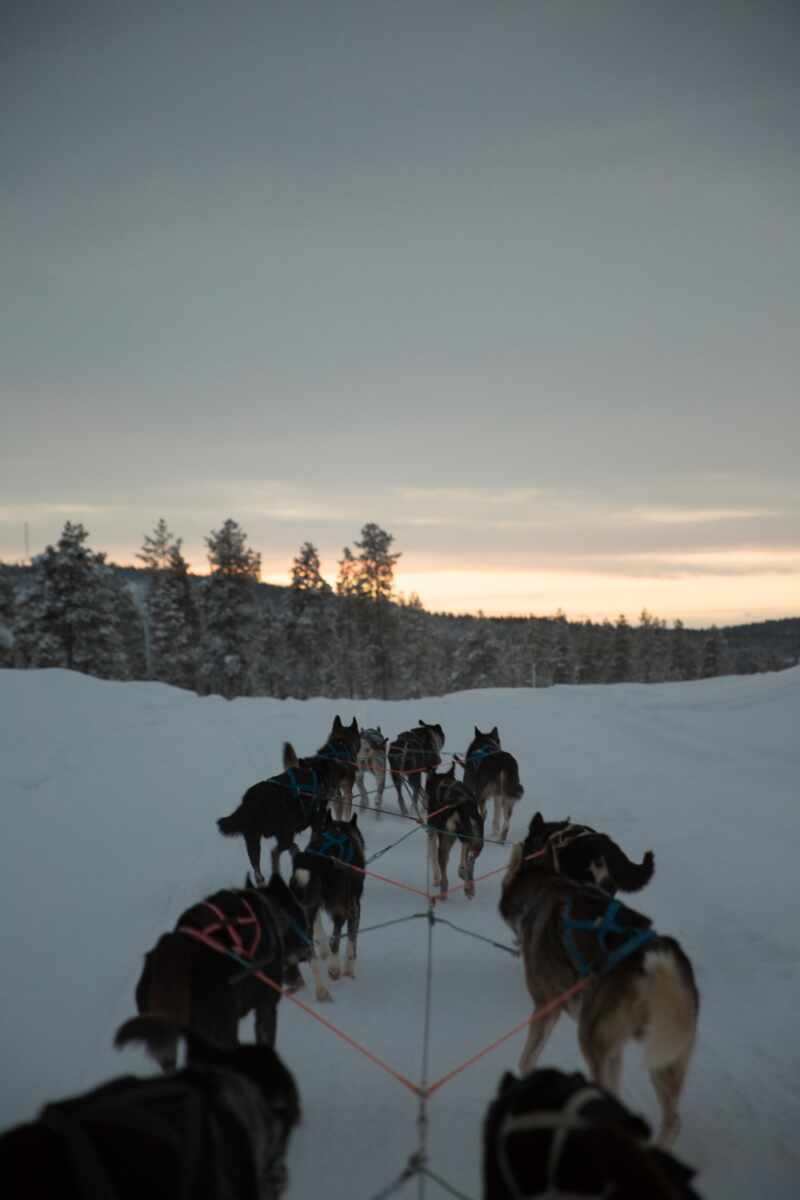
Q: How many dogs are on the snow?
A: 12